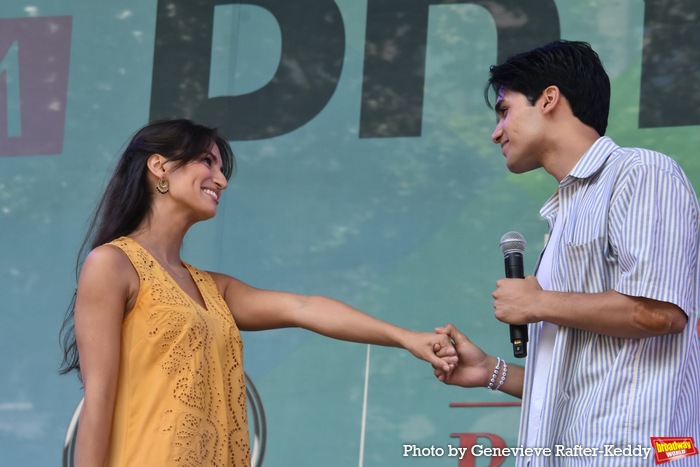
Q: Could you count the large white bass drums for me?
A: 0